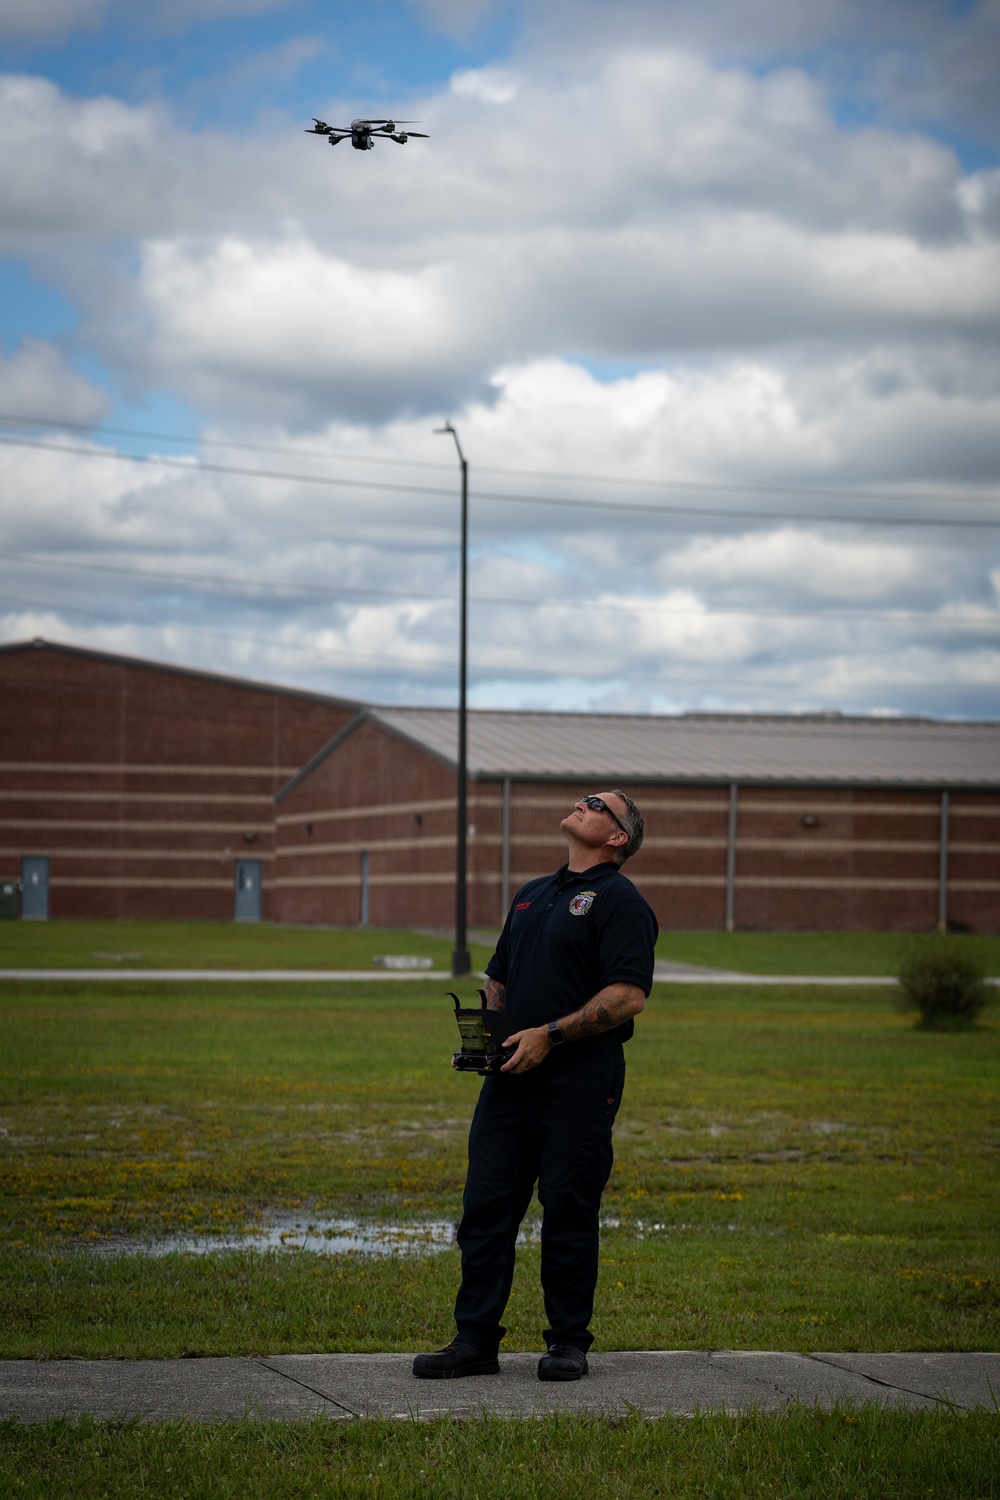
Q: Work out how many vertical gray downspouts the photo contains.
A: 3